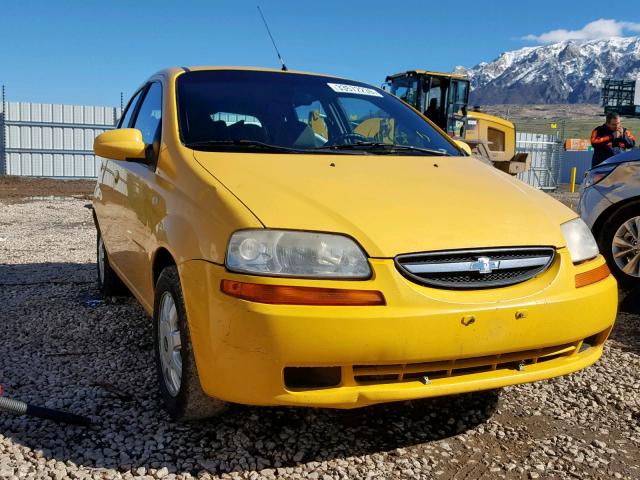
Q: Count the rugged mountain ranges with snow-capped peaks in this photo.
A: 1